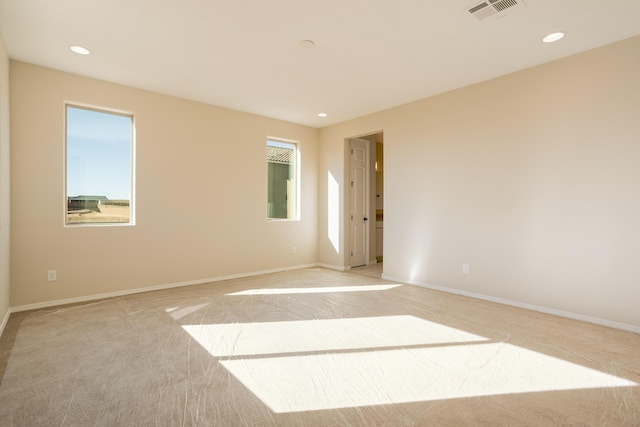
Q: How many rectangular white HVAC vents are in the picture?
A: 1